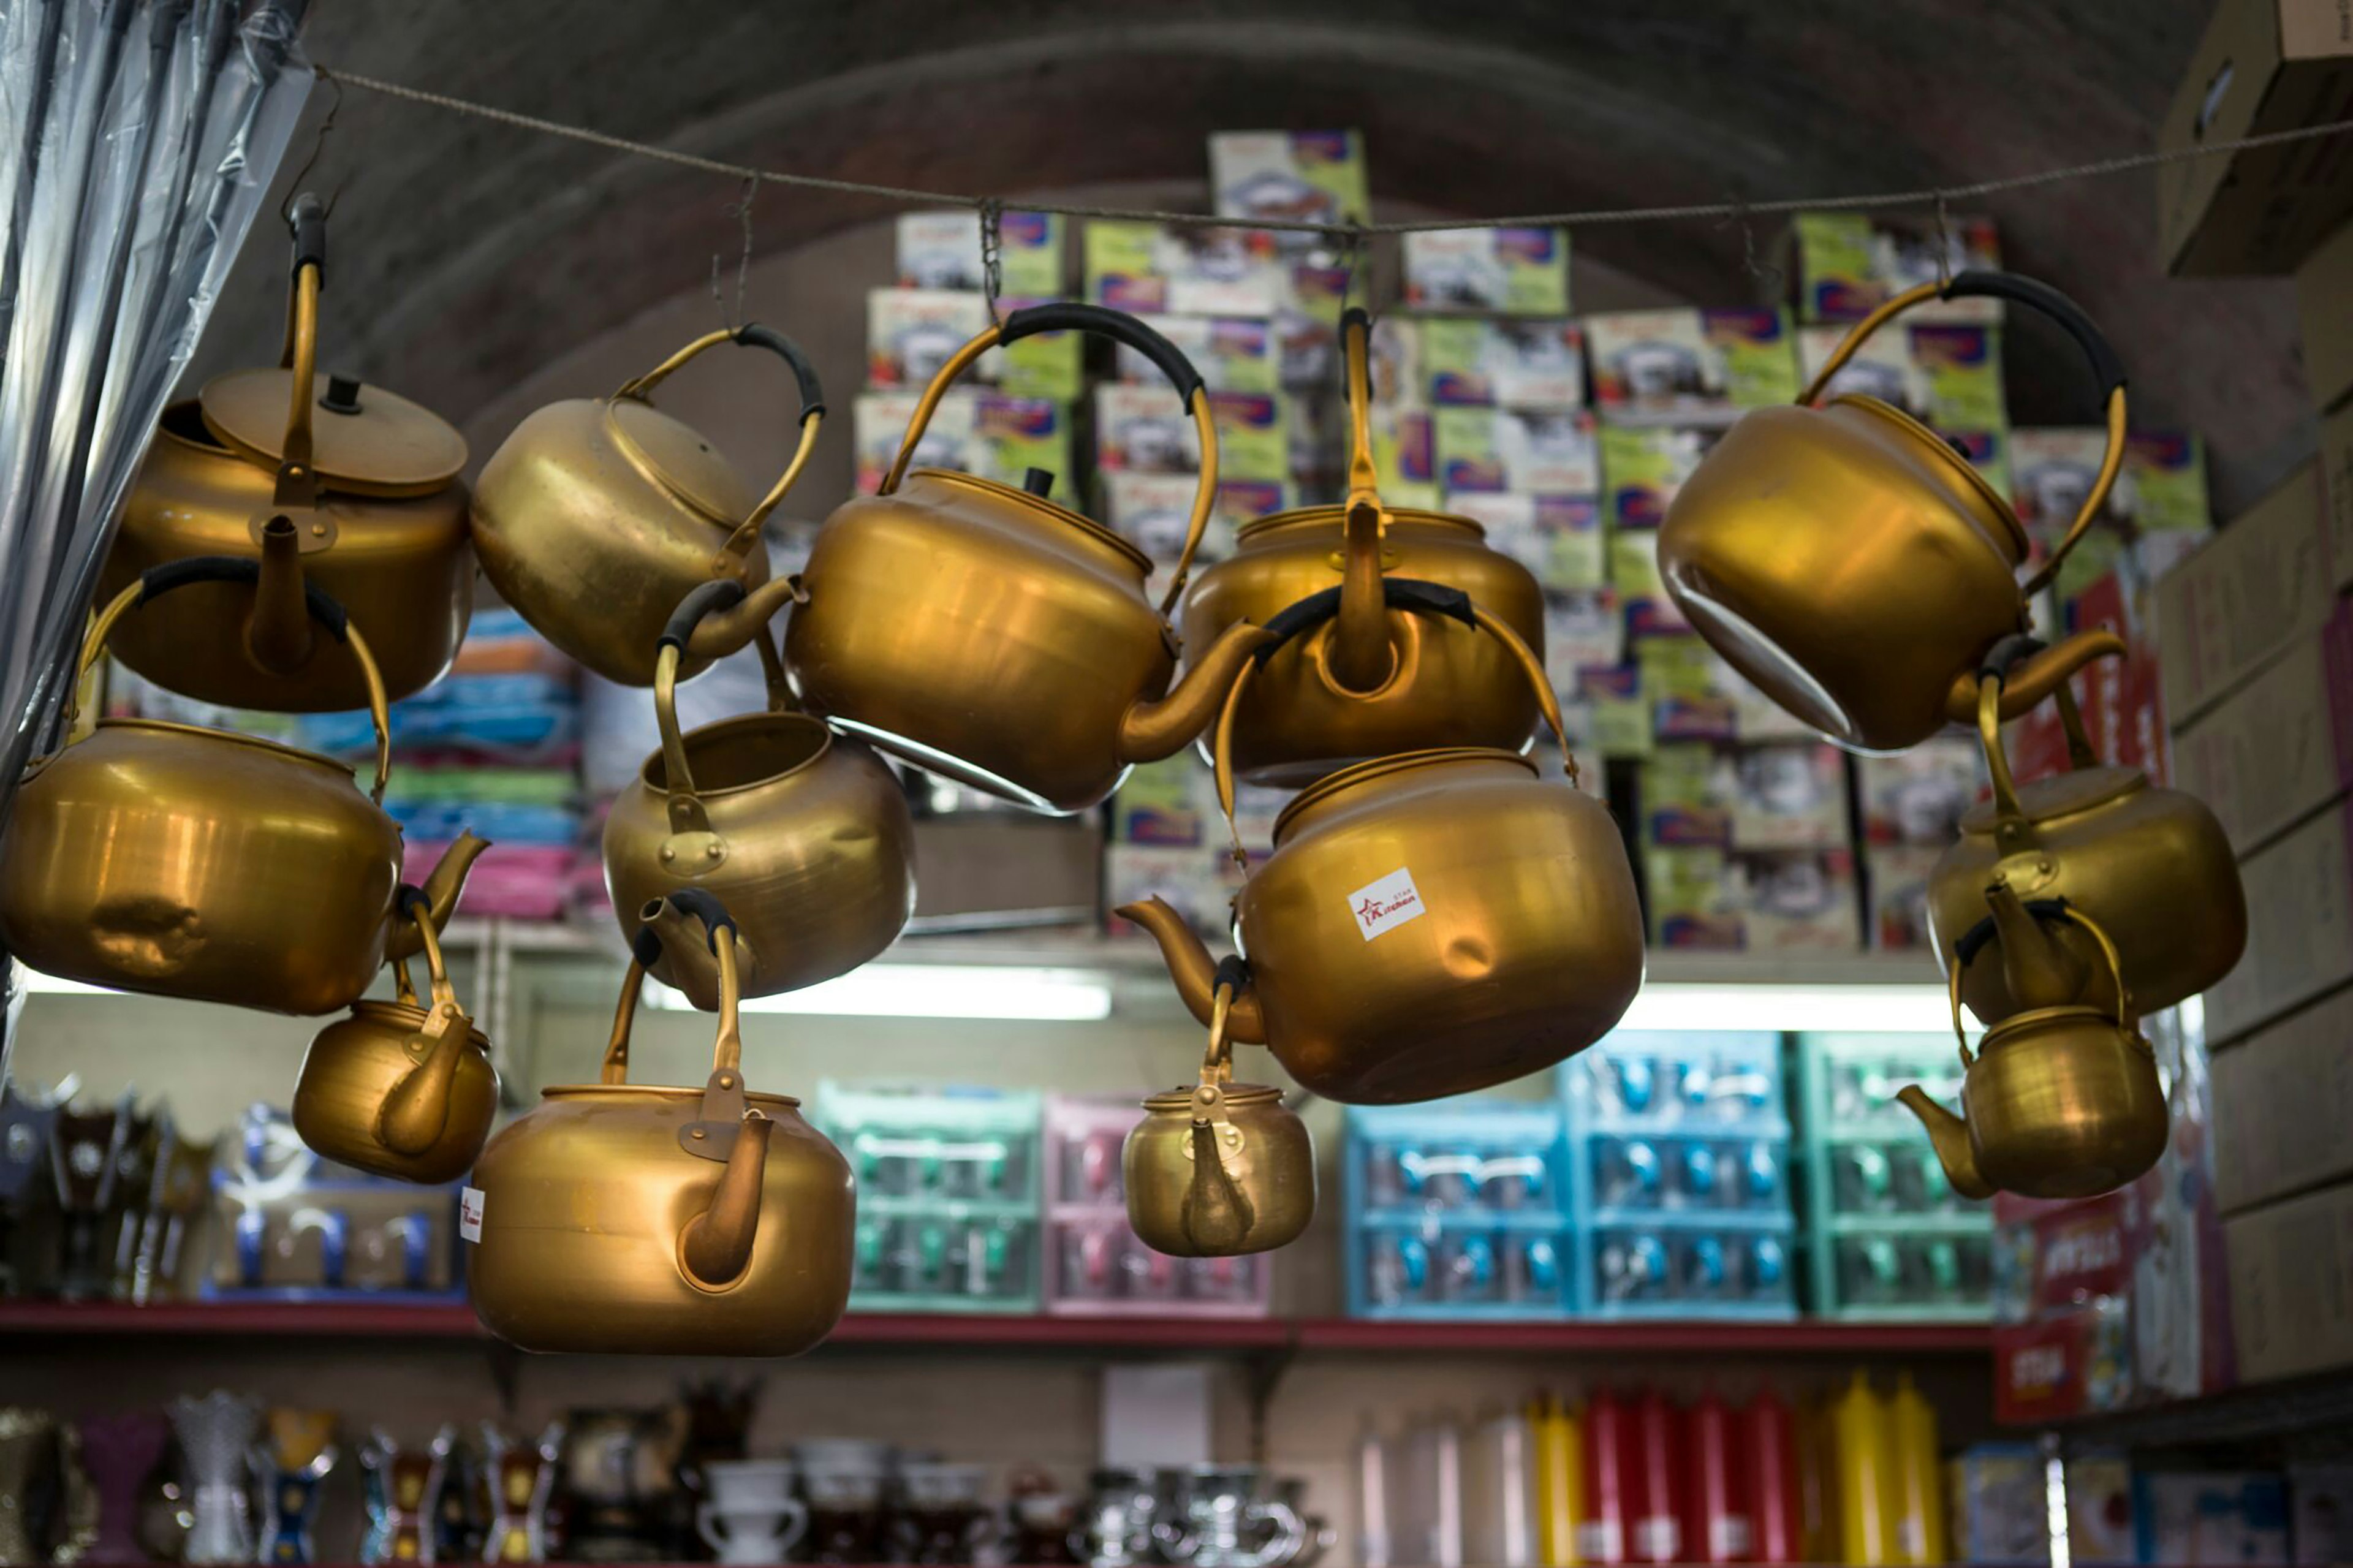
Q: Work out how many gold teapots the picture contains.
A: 13